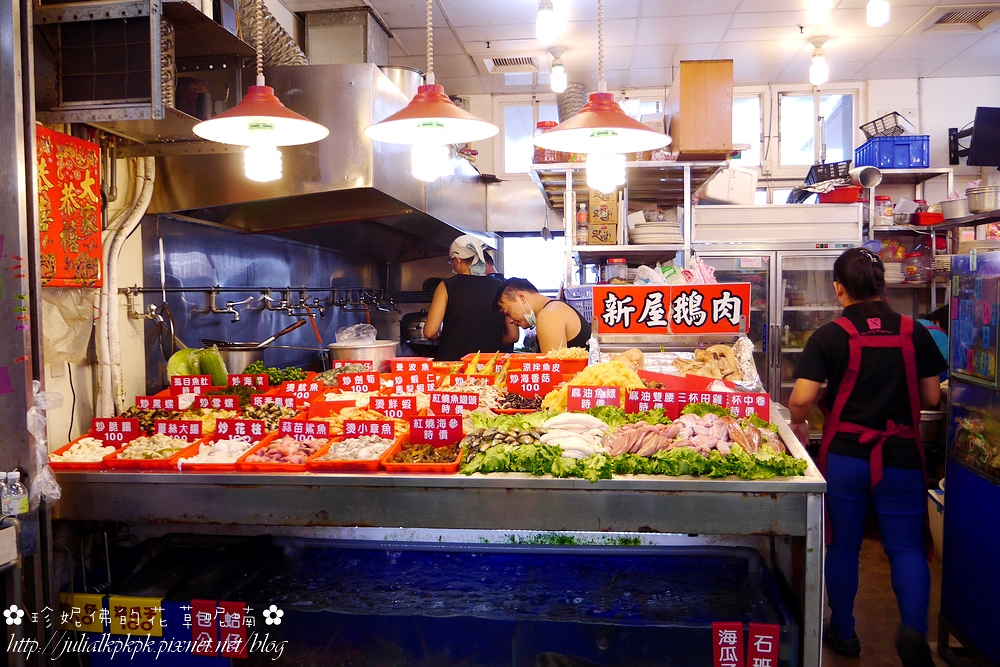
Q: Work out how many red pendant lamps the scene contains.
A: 3